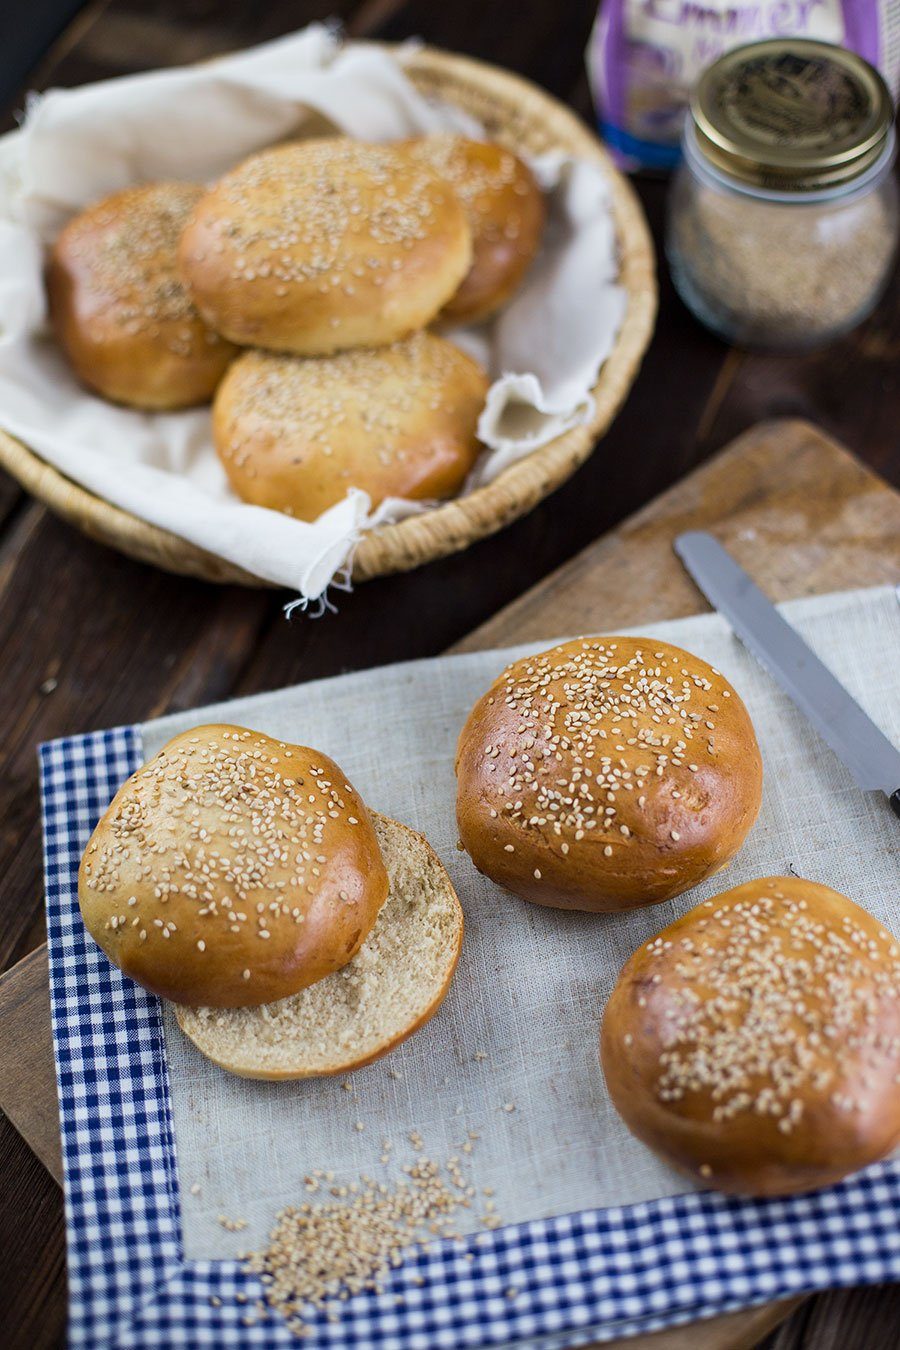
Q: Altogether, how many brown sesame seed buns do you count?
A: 7